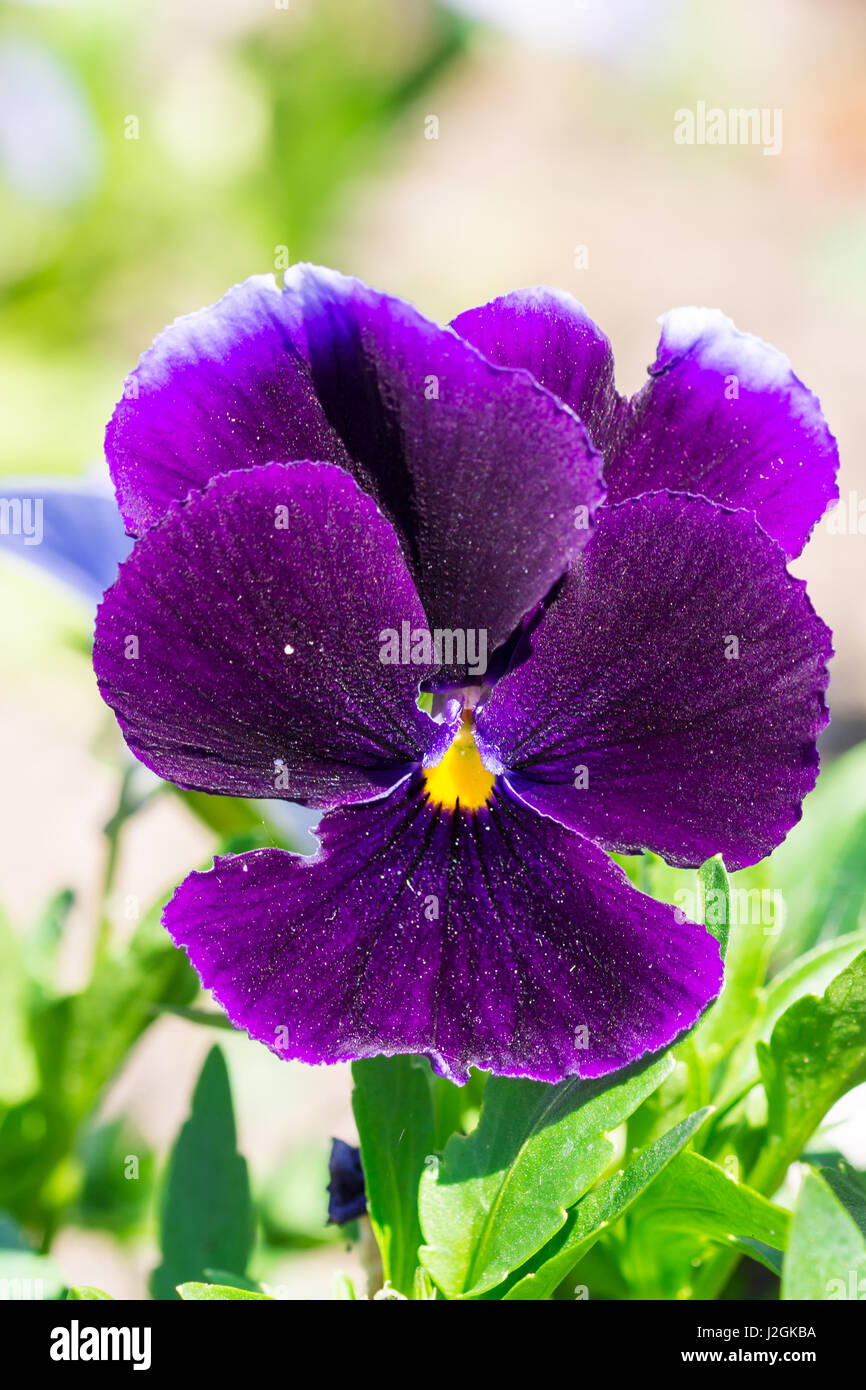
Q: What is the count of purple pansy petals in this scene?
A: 5